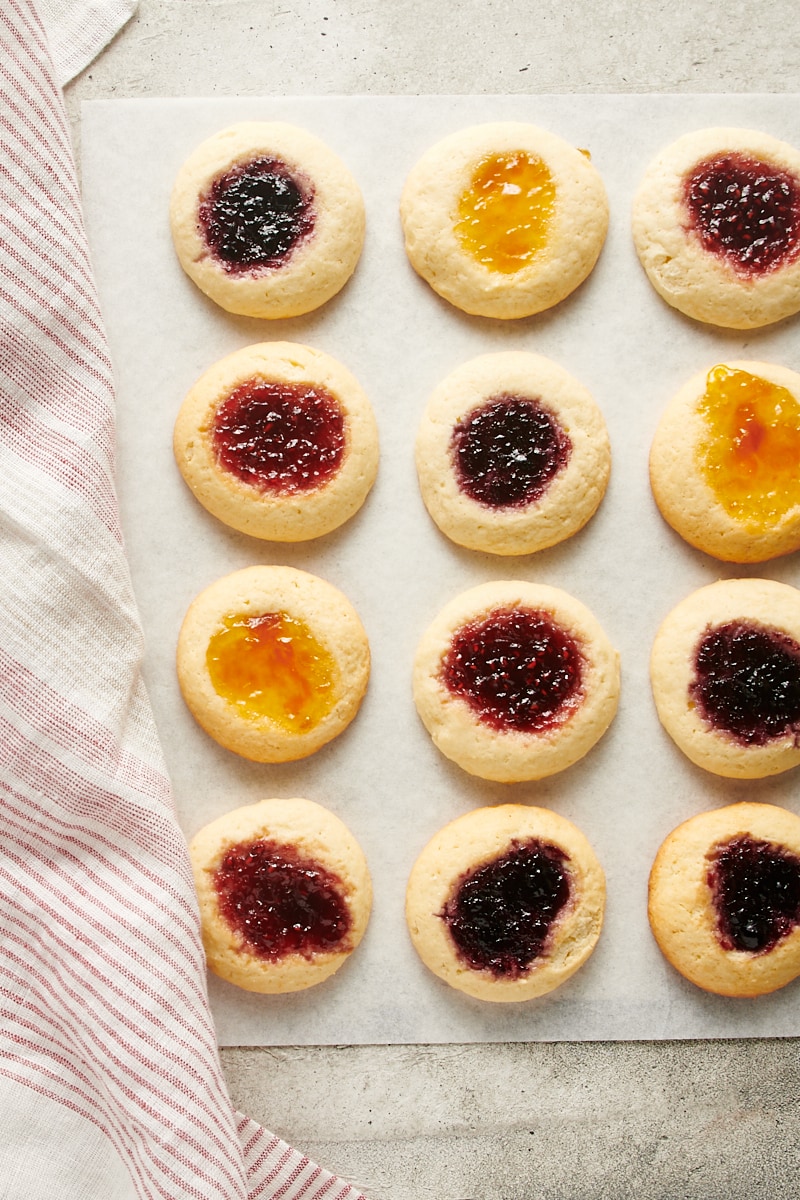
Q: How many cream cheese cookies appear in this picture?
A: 12